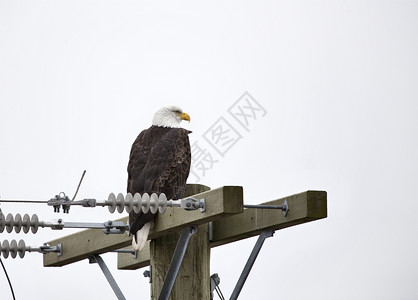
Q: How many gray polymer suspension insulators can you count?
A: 3